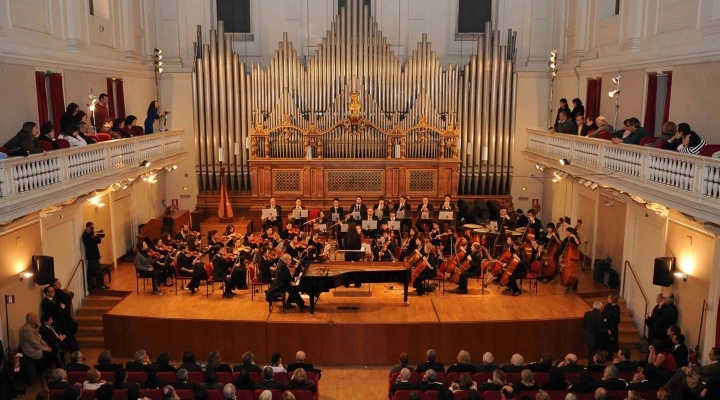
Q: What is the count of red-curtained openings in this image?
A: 4